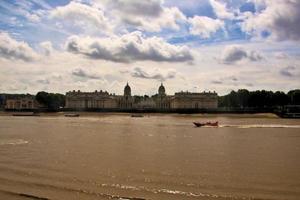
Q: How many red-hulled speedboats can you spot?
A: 1